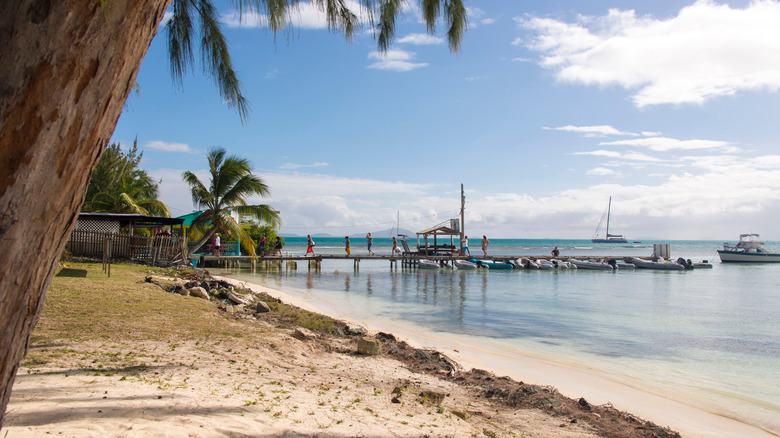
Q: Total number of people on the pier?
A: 10